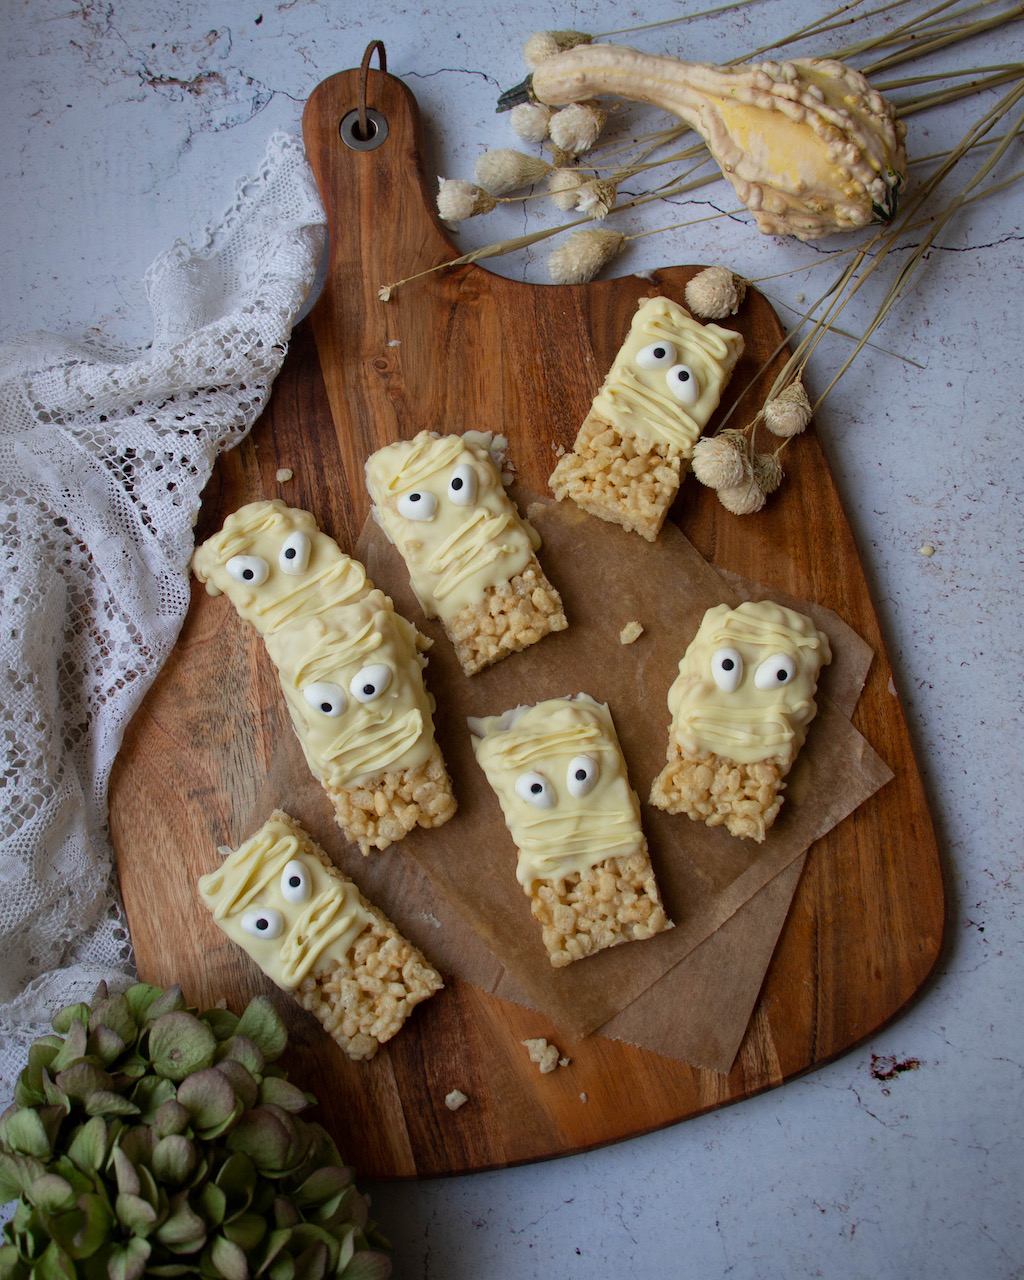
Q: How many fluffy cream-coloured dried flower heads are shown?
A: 12